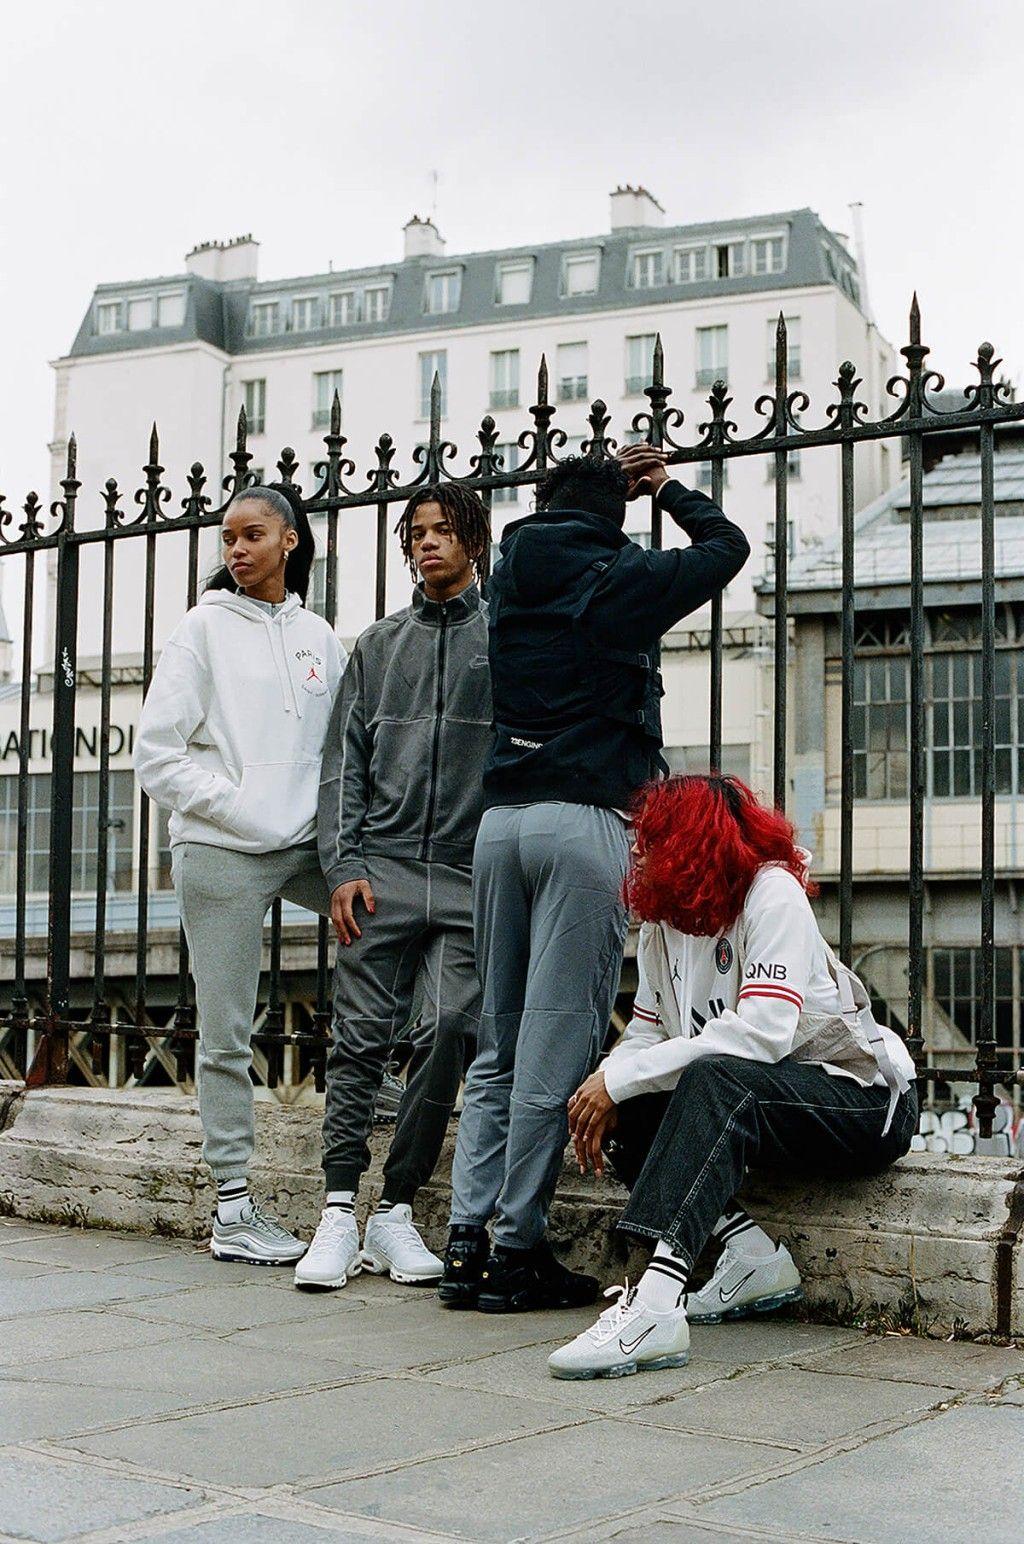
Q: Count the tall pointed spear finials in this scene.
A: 9